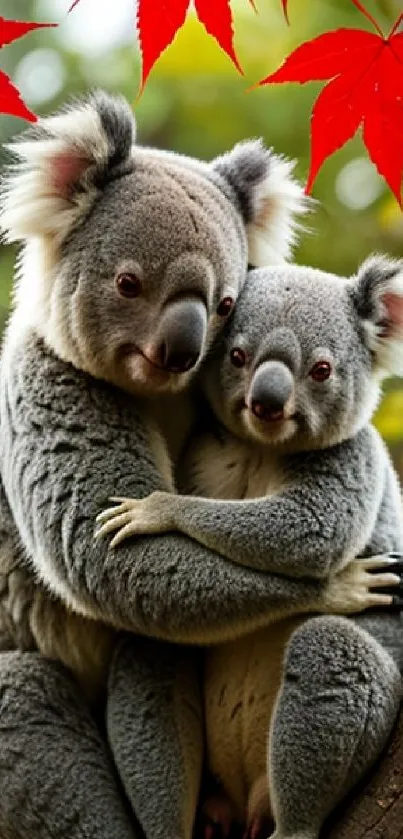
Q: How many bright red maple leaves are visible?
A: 3